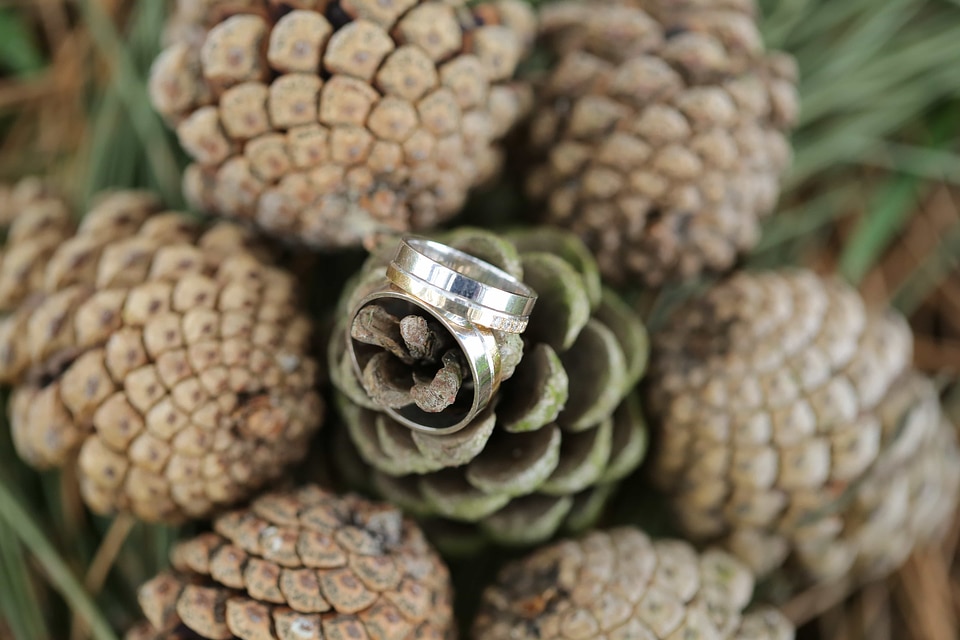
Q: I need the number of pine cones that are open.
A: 1